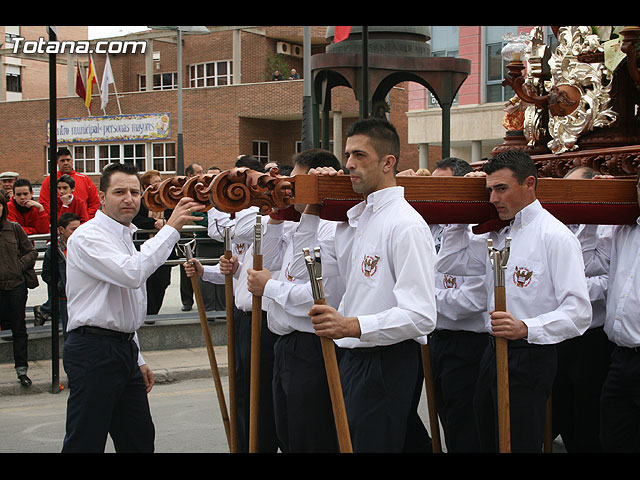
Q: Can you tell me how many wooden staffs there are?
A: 7